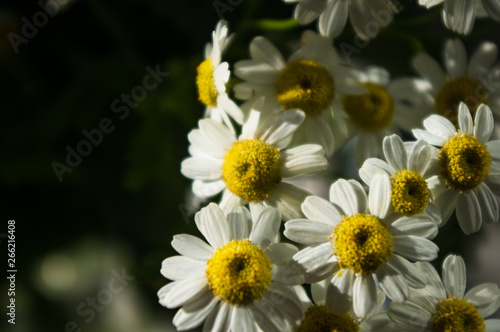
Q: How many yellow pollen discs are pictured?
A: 11